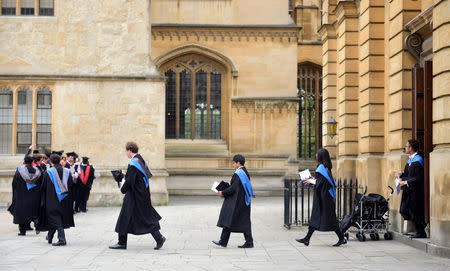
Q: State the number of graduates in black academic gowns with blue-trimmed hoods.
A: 6